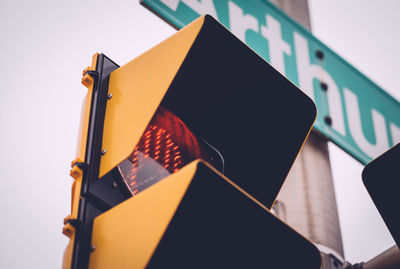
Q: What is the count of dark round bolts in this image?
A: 3